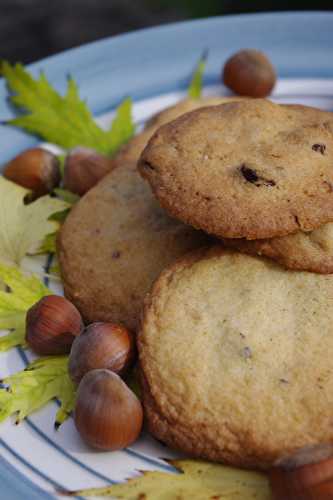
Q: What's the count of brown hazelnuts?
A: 7